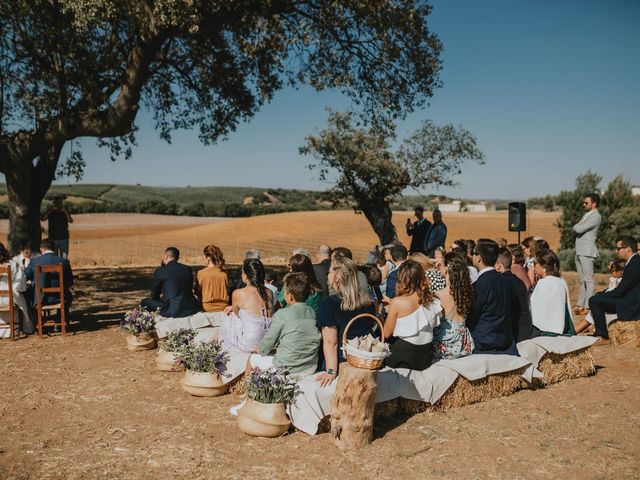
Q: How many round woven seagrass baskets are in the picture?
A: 4